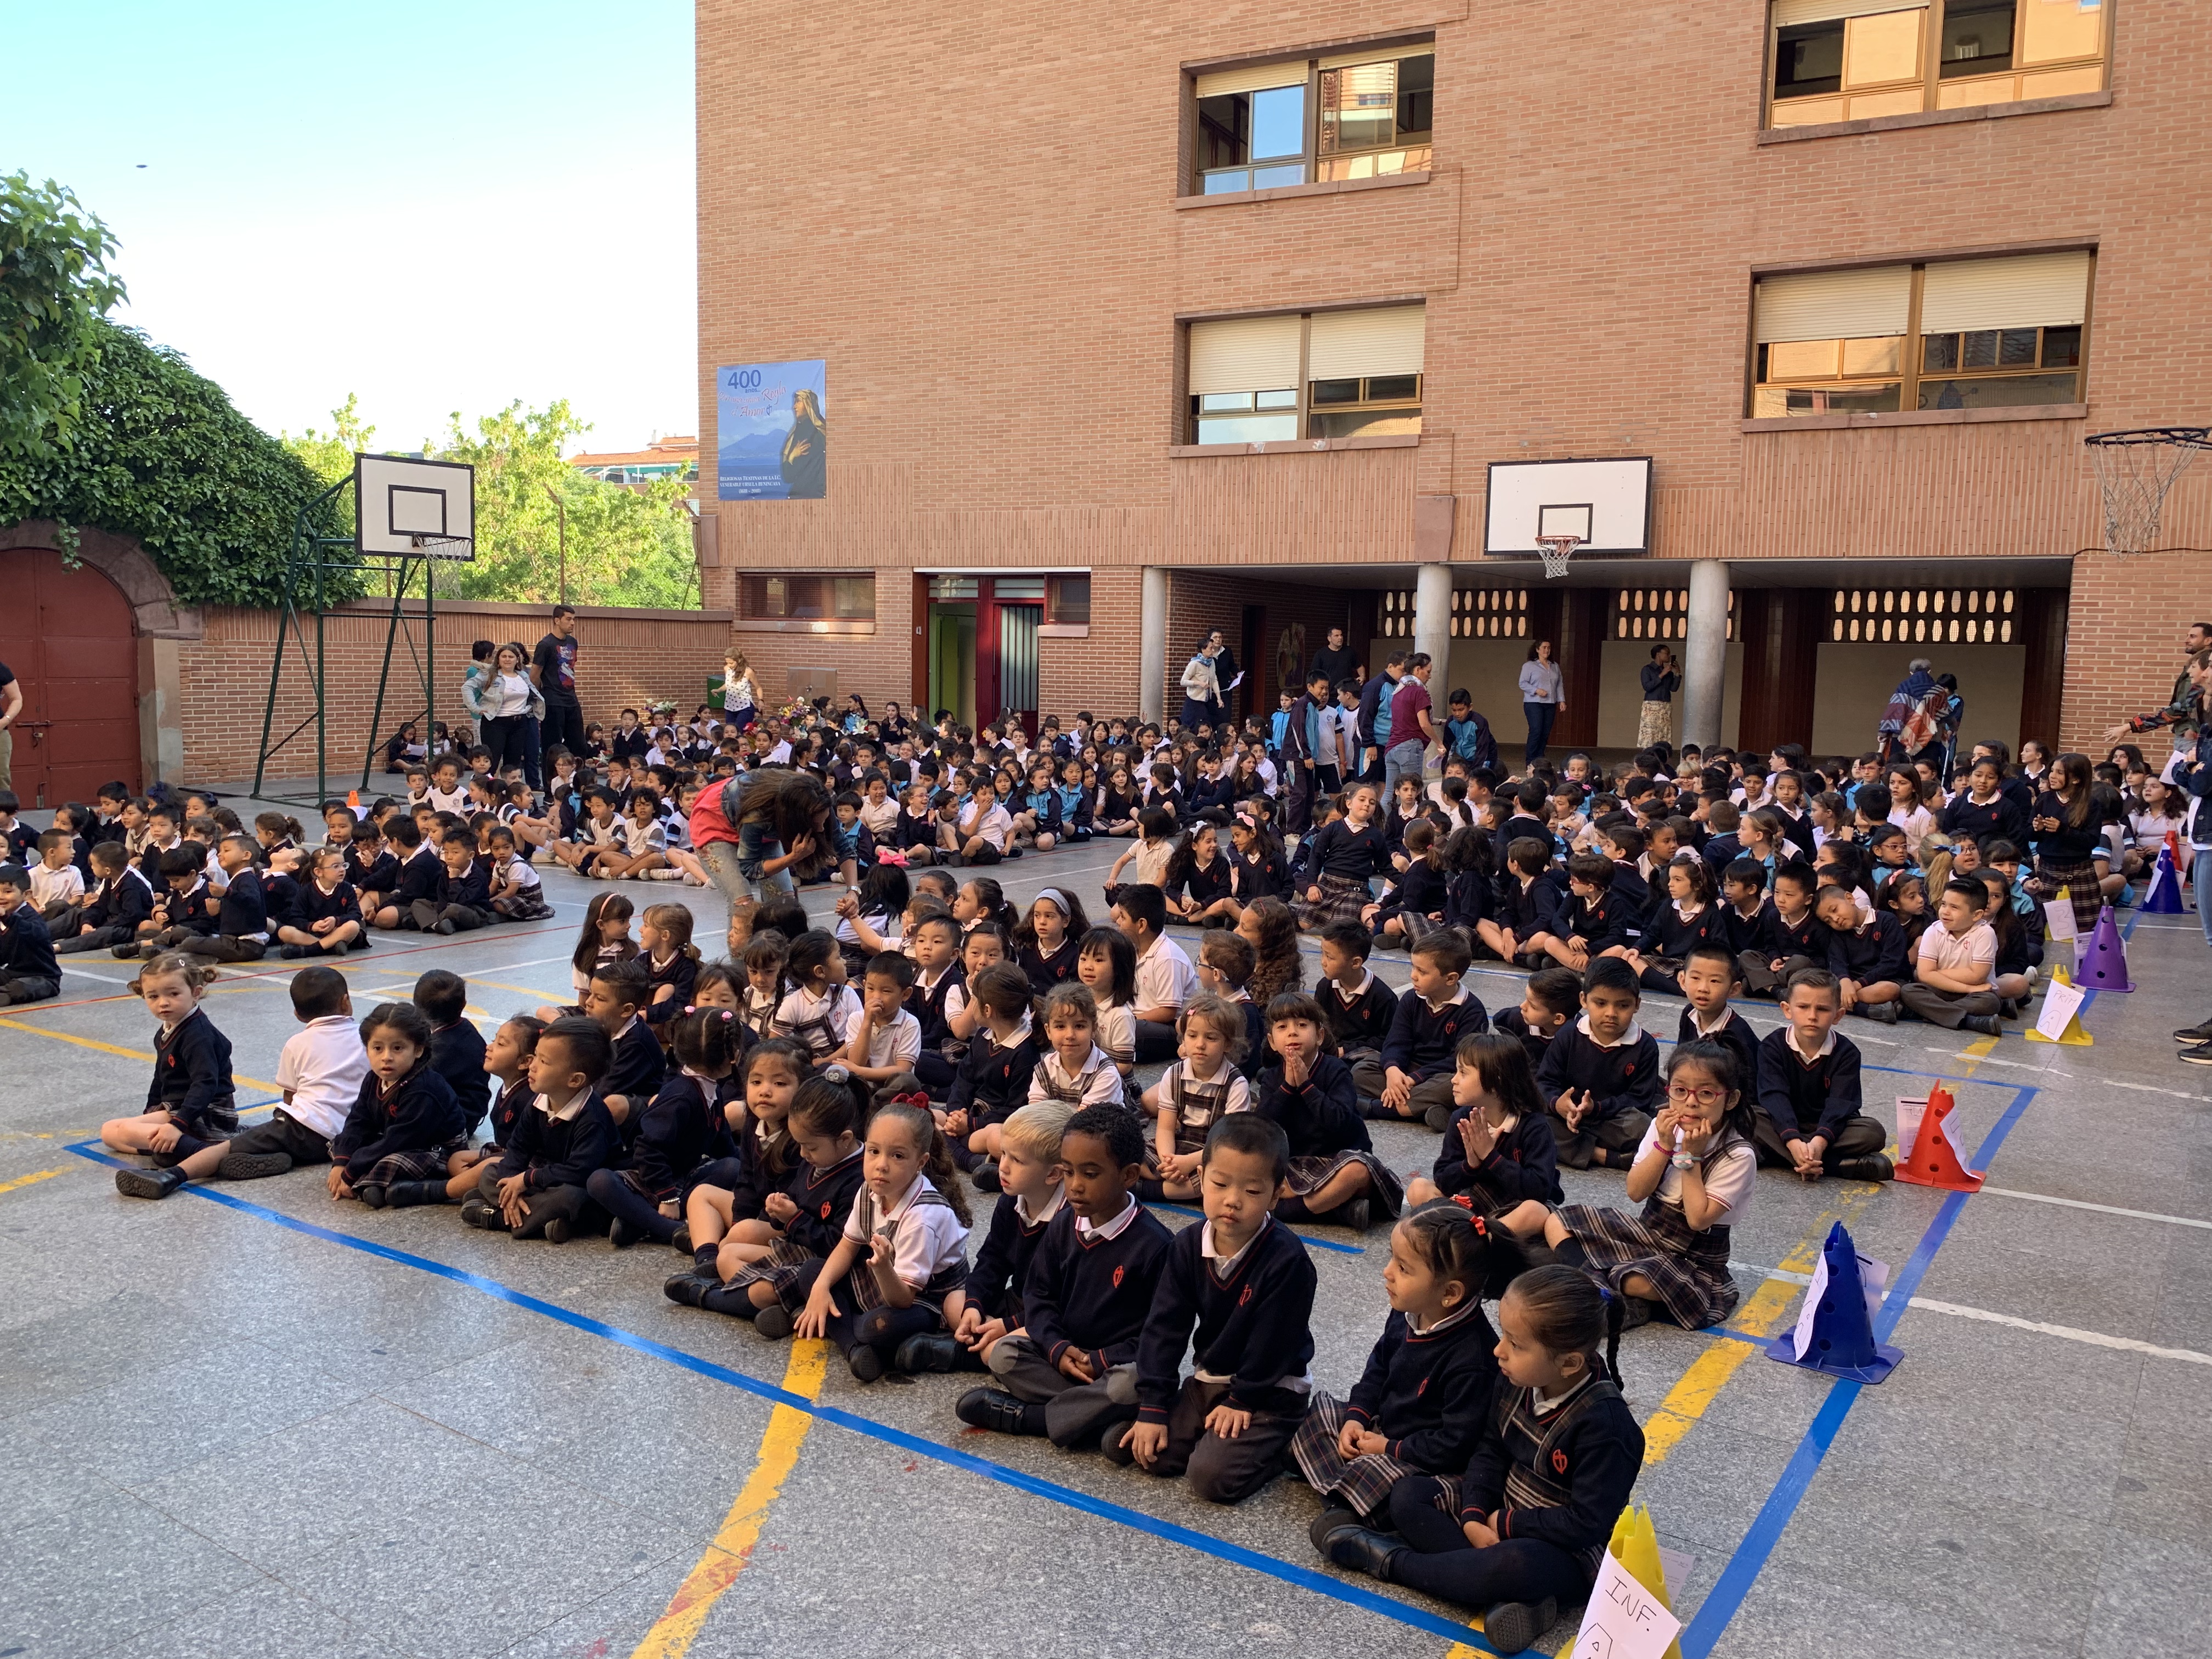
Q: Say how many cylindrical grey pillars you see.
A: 3